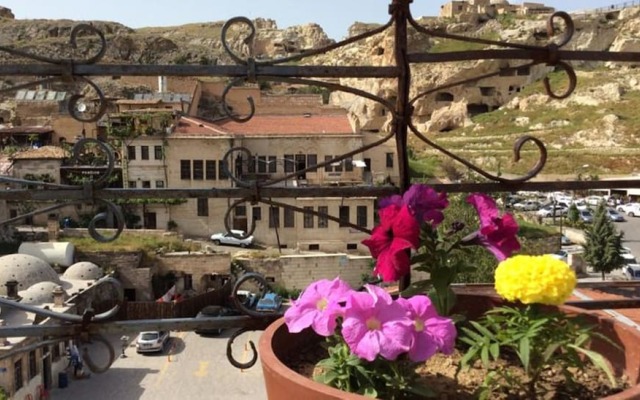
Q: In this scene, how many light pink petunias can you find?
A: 3